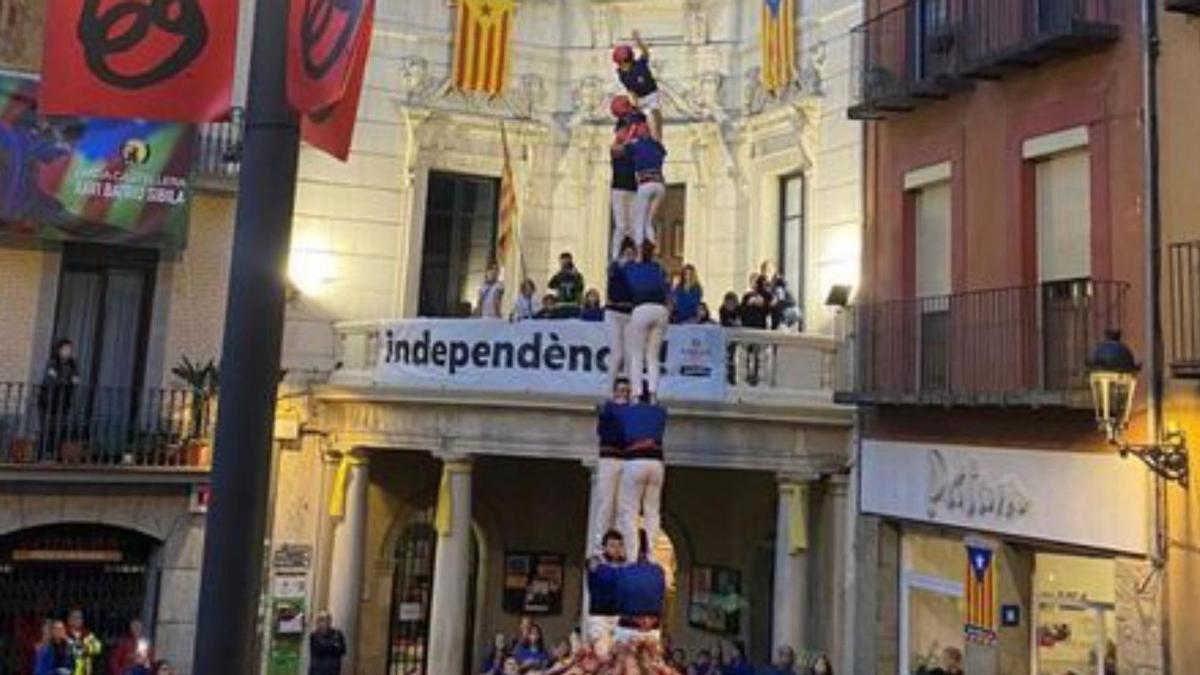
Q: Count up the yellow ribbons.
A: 3